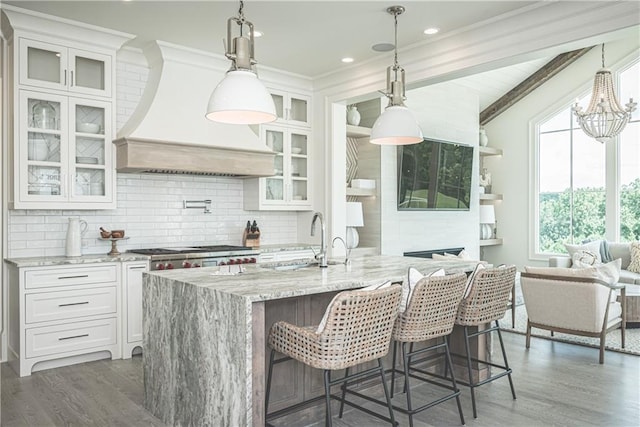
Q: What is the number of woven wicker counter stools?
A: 3